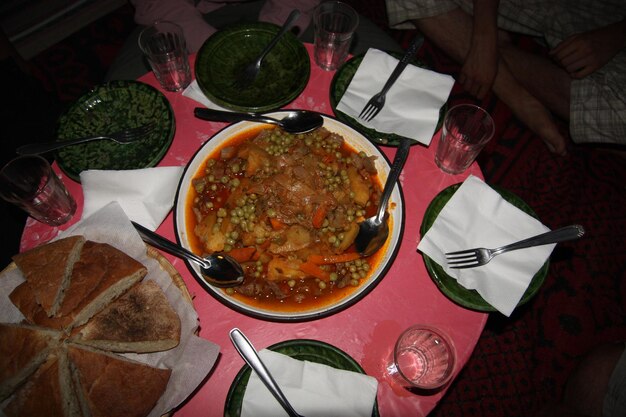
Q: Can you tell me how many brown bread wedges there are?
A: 6